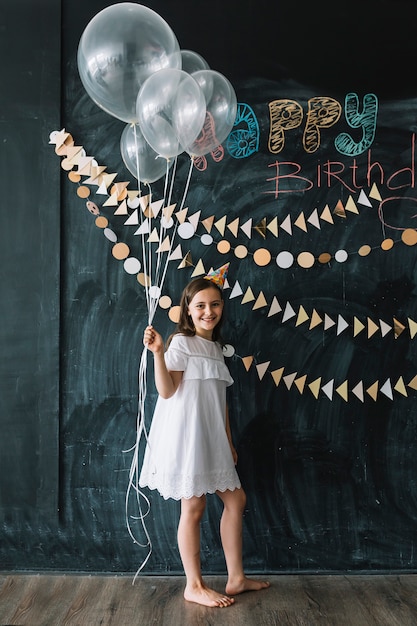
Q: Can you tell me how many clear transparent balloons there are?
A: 5